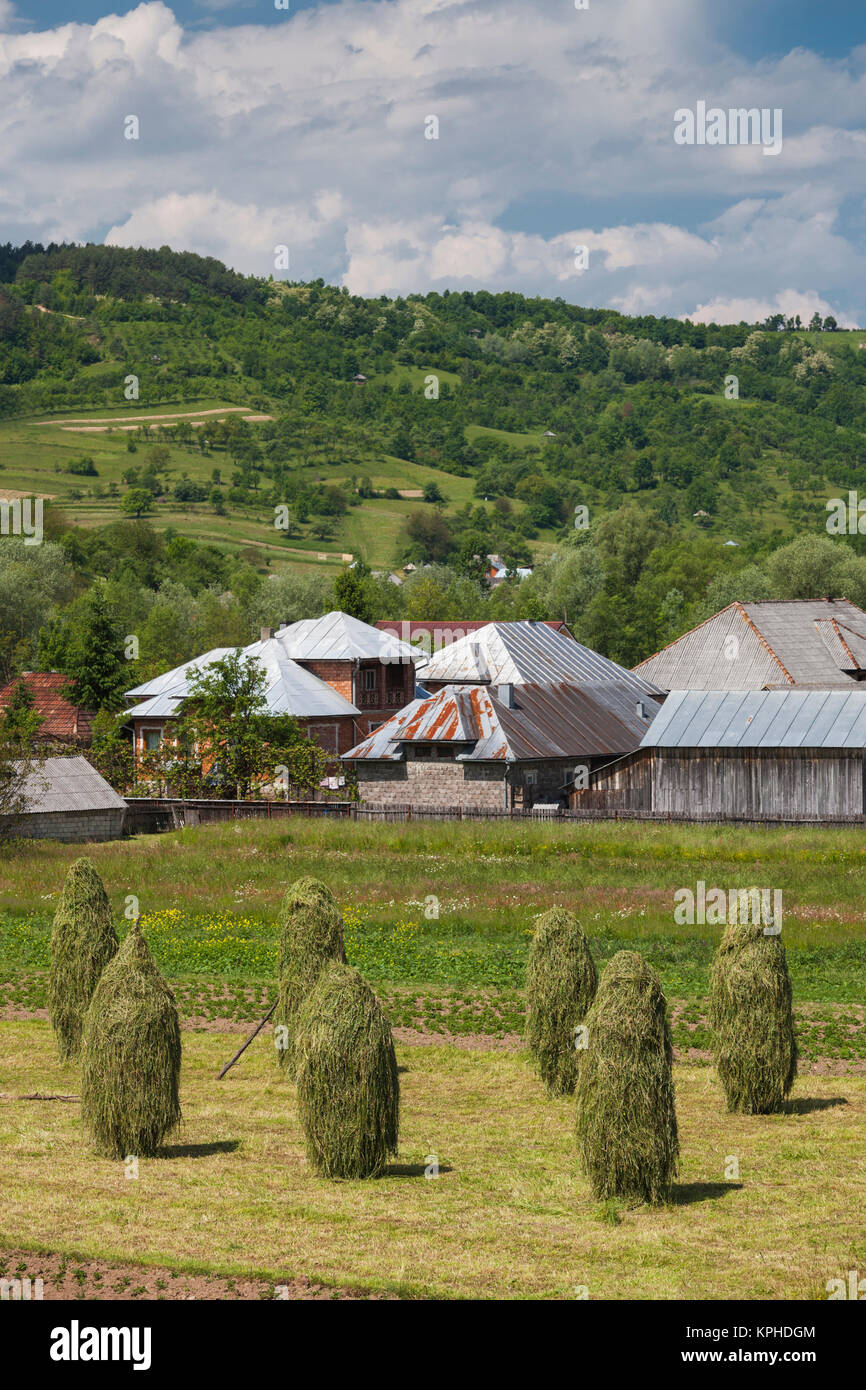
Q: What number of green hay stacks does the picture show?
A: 7